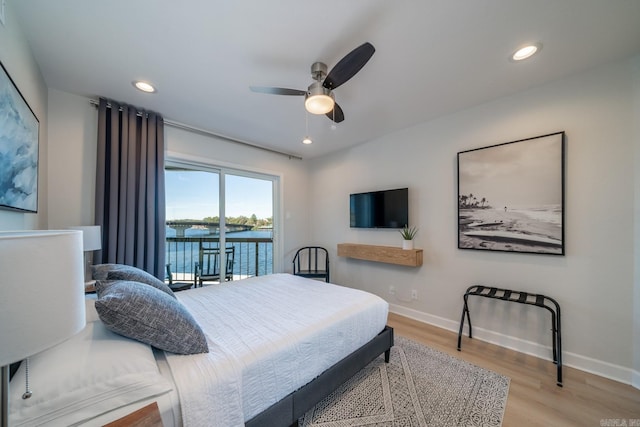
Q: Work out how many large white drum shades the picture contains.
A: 2